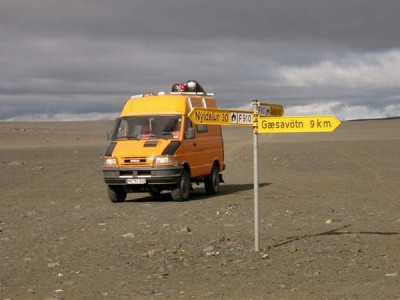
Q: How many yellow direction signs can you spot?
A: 3